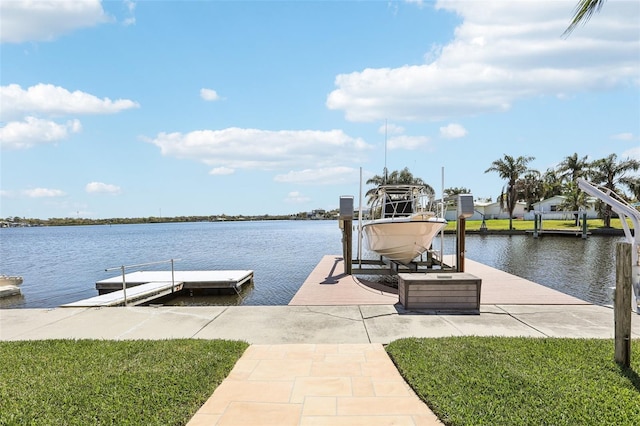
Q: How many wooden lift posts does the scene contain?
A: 2